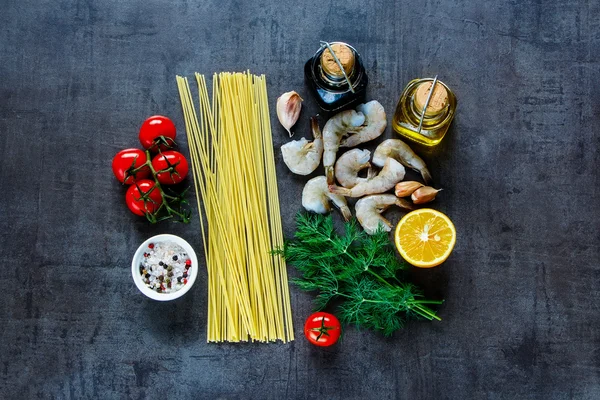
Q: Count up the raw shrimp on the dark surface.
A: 8